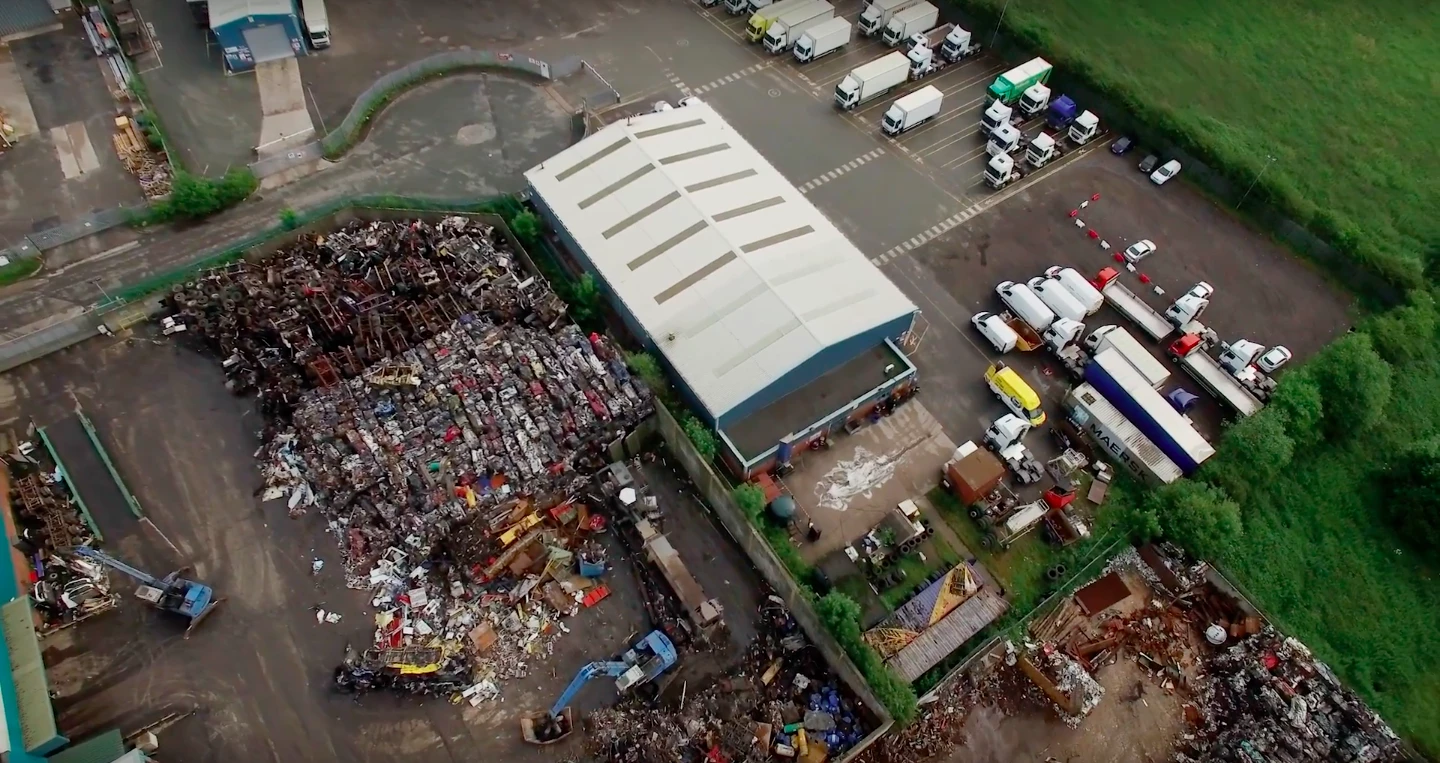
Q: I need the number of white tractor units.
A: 12